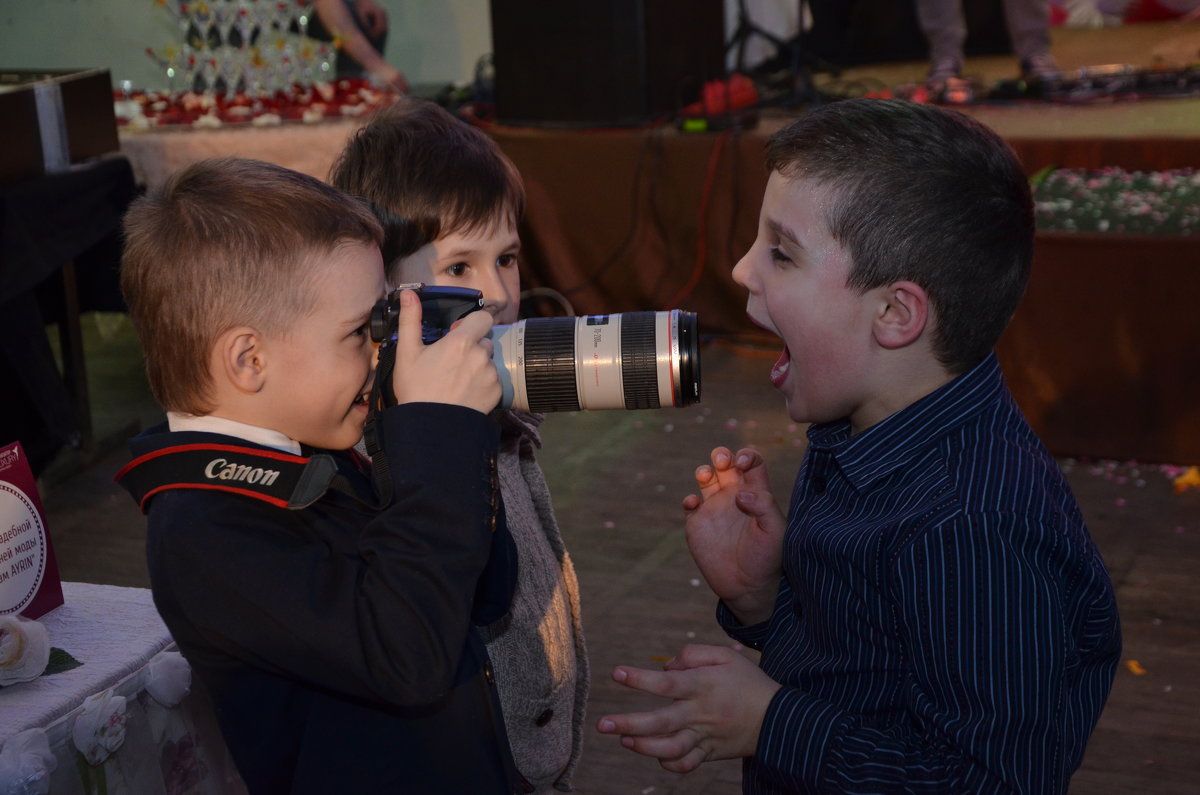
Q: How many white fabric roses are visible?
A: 4